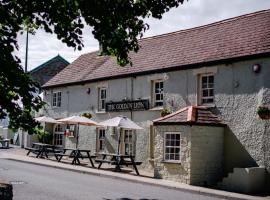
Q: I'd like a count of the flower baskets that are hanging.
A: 3